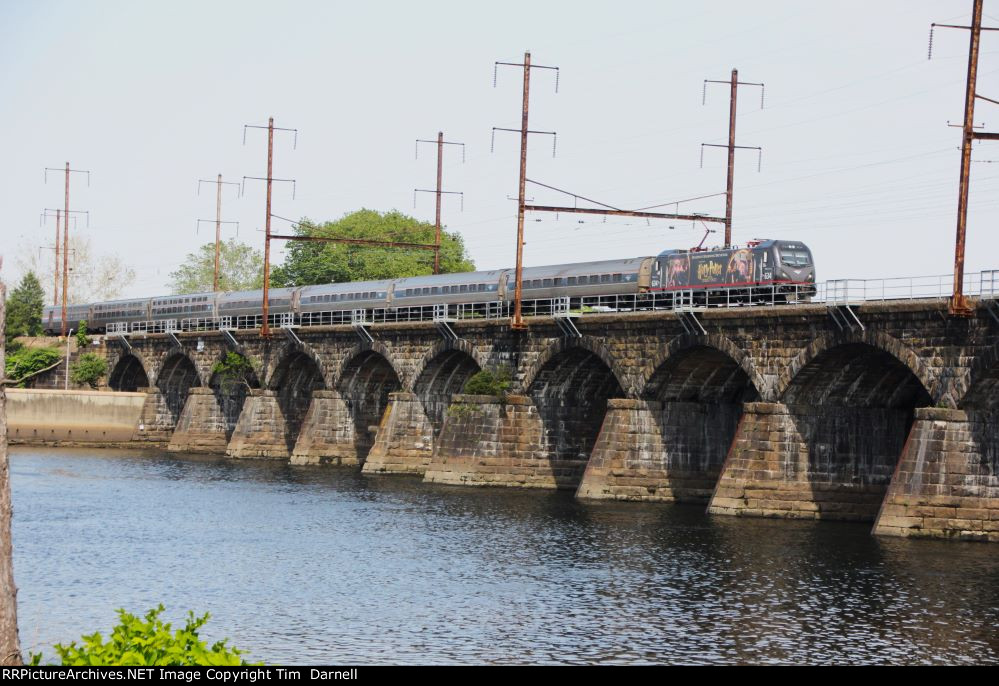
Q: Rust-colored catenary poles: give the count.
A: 8